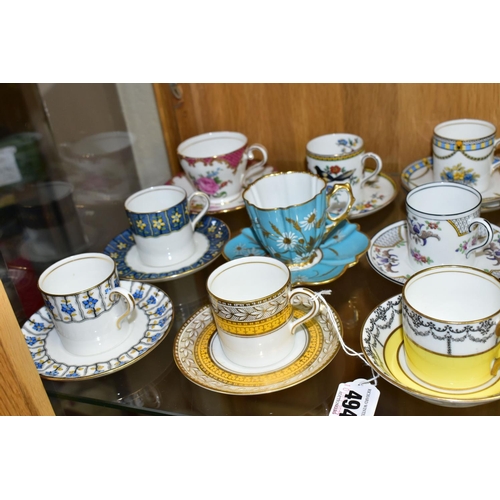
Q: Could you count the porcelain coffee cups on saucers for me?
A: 9